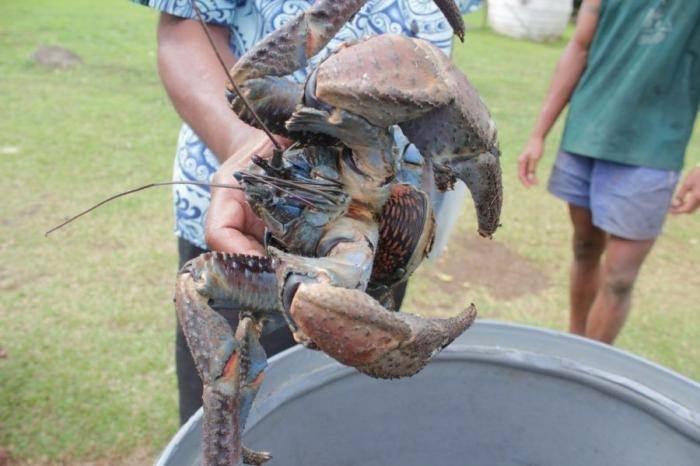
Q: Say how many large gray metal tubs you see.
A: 1